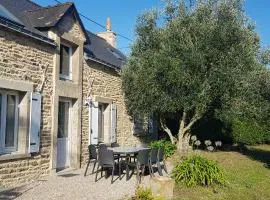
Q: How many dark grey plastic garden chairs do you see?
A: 6